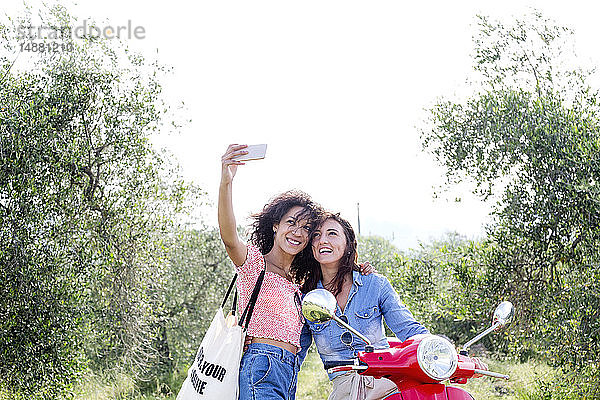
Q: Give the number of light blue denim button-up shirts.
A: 1